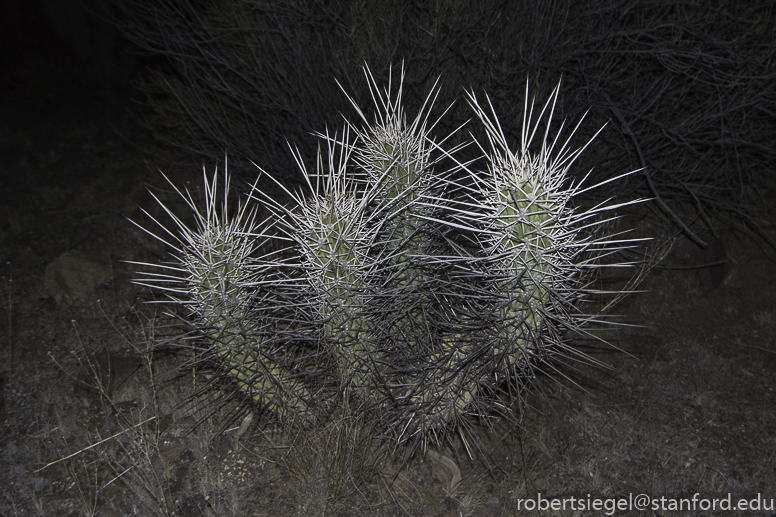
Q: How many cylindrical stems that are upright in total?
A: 4